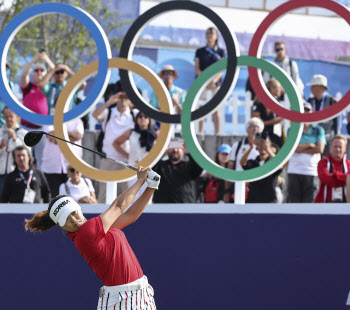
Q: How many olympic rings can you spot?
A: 5